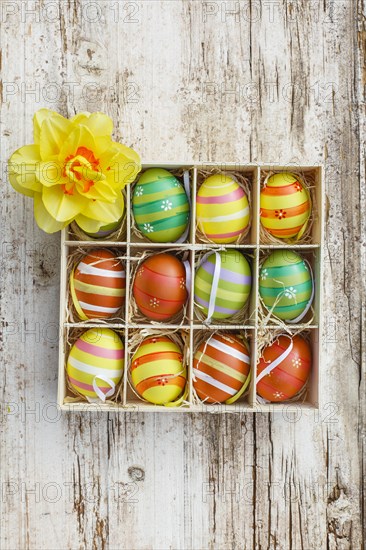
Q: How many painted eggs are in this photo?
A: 12